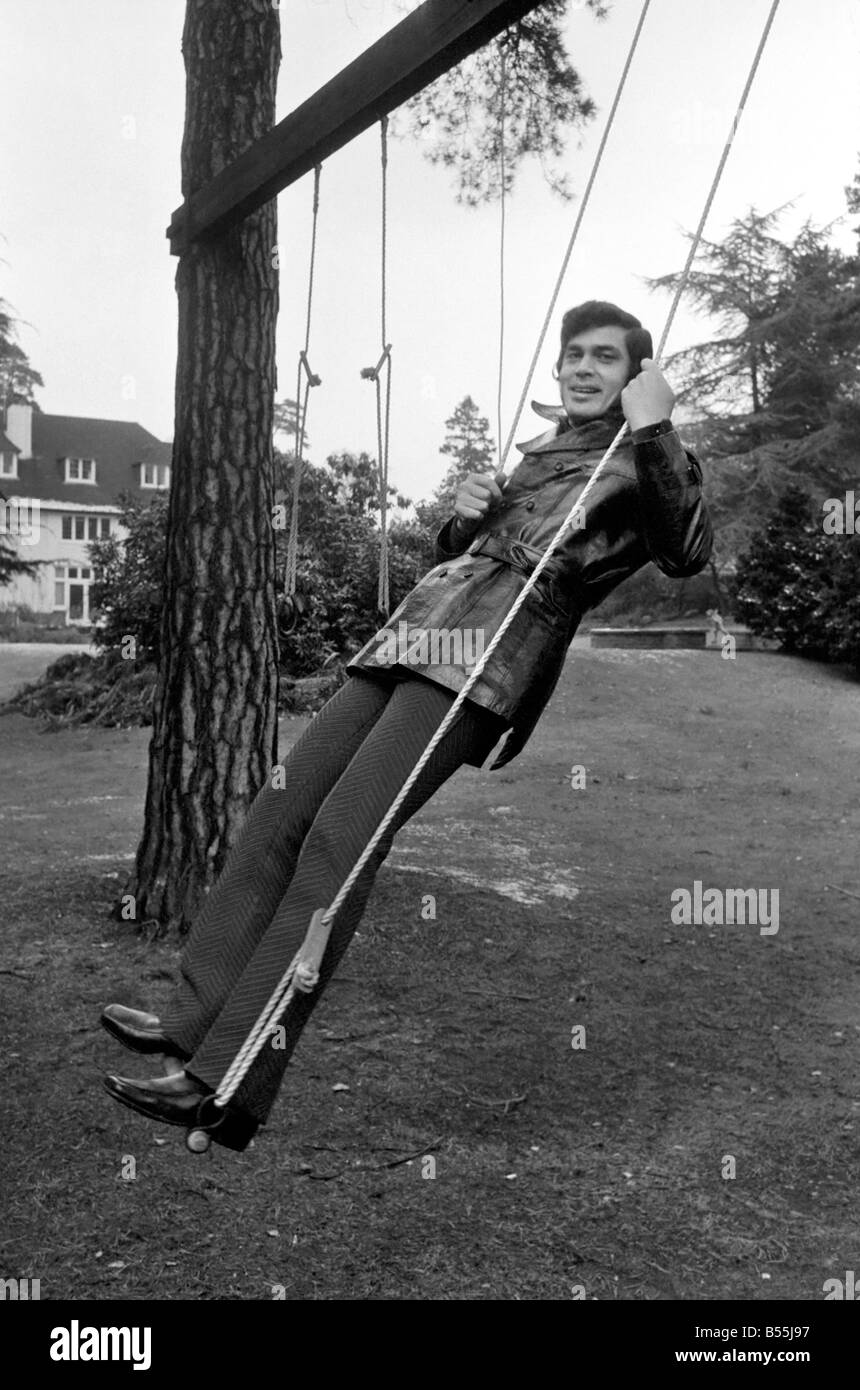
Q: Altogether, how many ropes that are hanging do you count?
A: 5